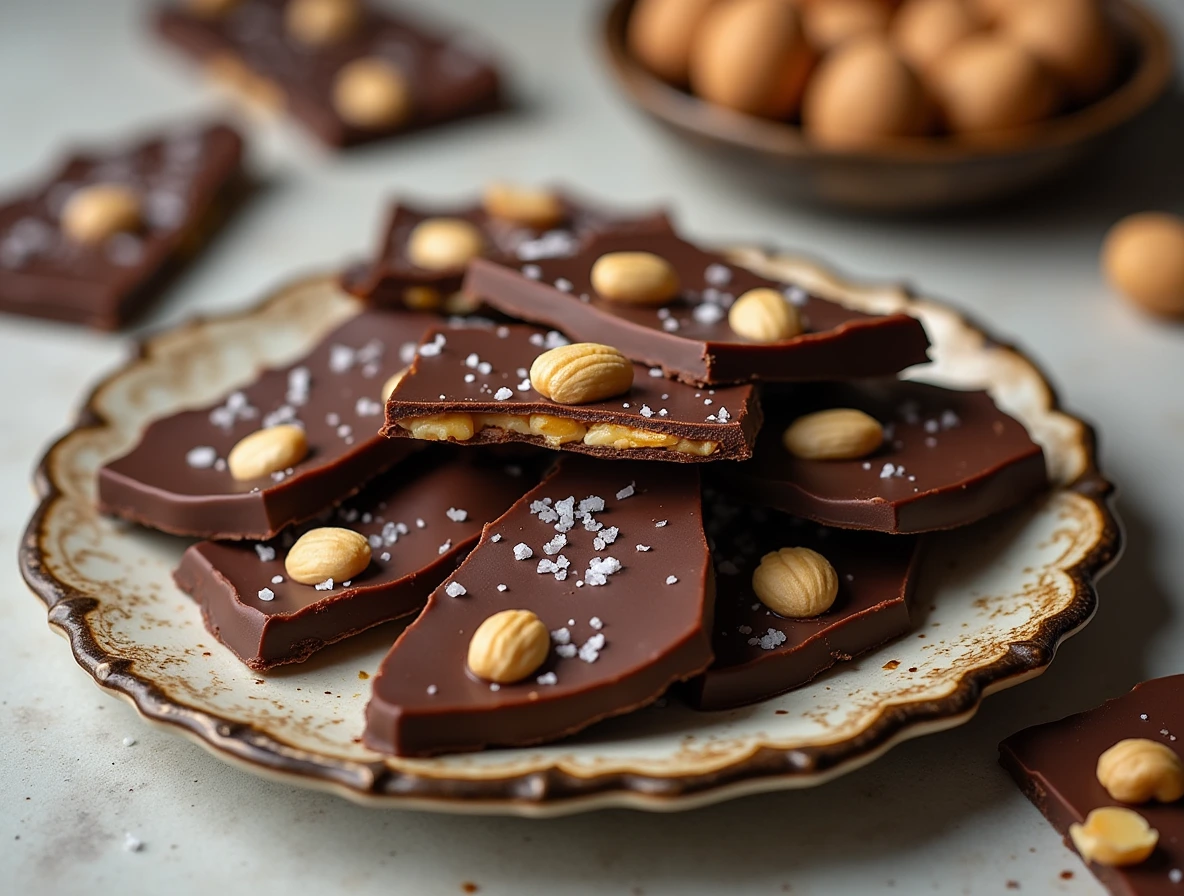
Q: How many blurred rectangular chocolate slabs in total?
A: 2